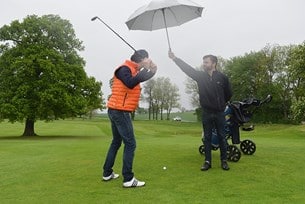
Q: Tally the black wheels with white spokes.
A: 3